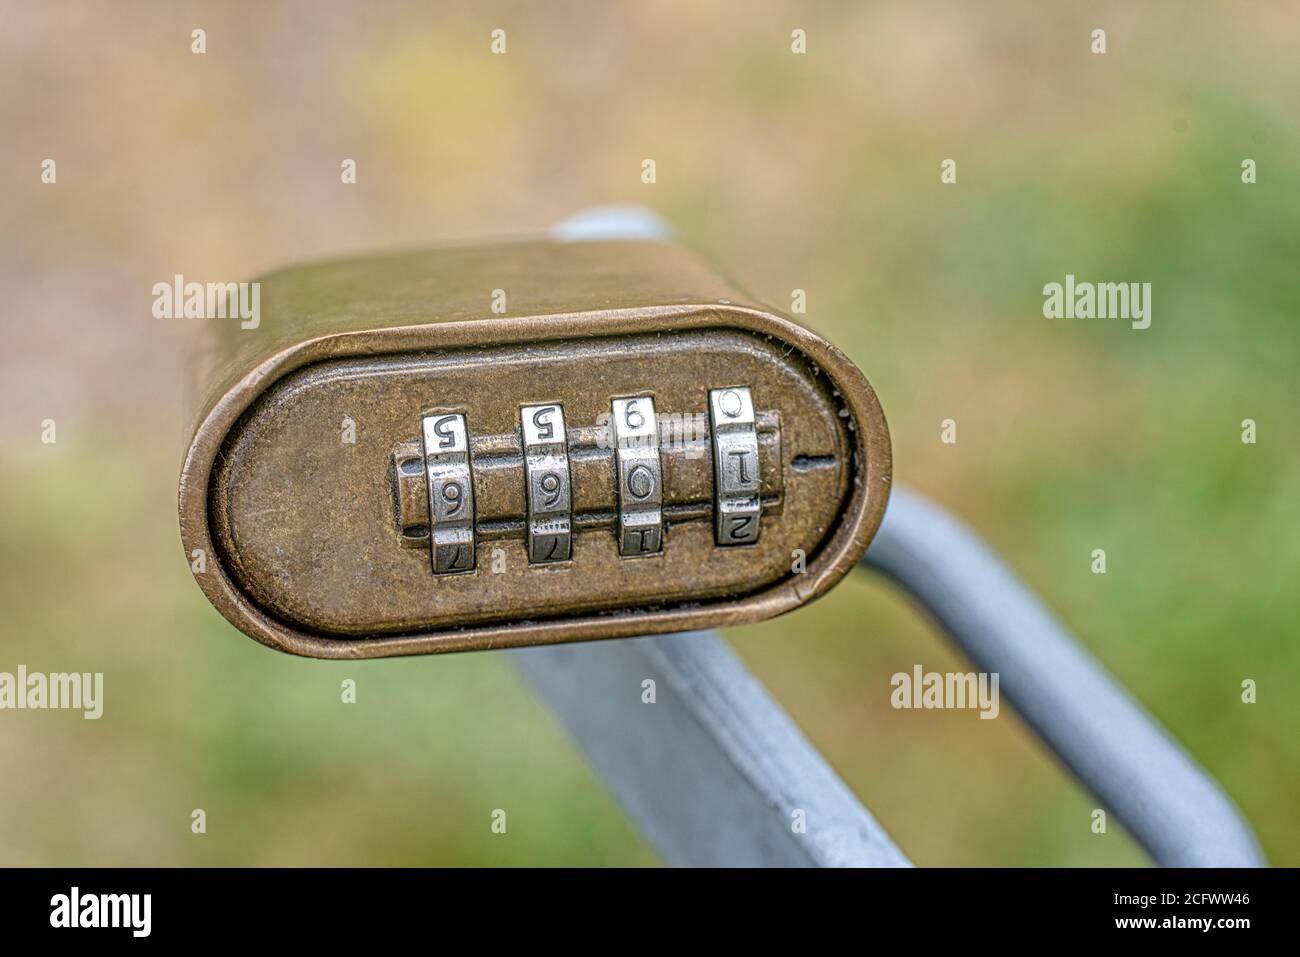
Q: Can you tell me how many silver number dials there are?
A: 4